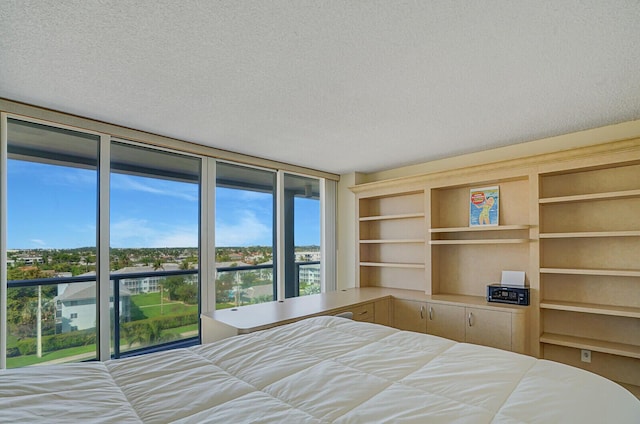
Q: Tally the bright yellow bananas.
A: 0